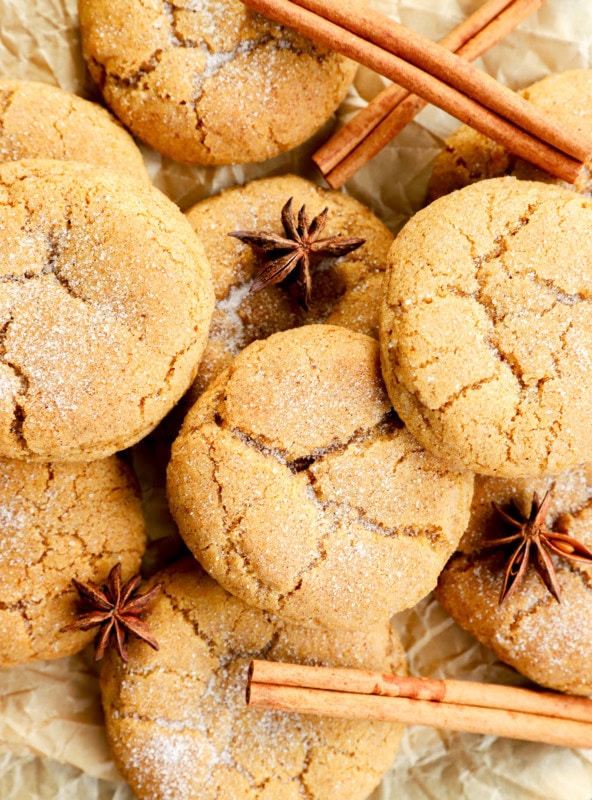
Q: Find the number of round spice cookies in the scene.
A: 10